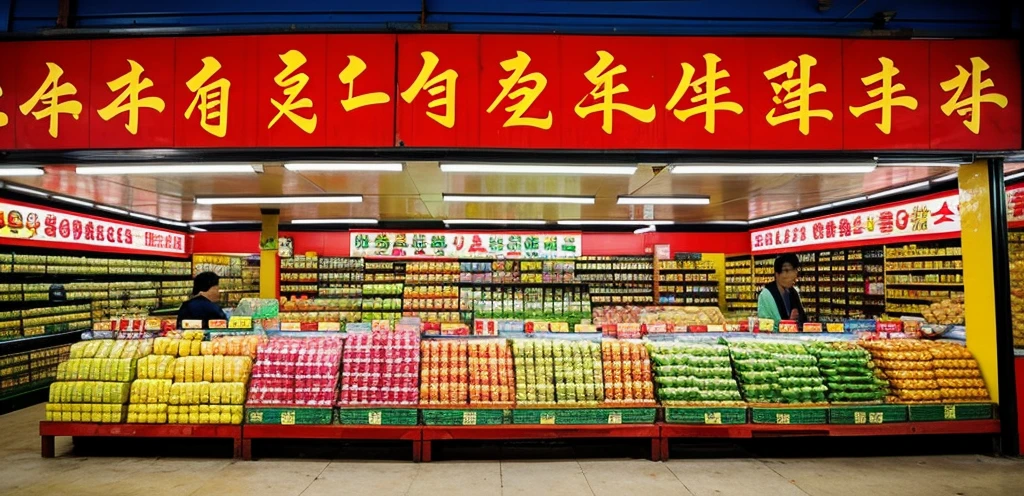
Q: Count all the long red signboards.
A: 1